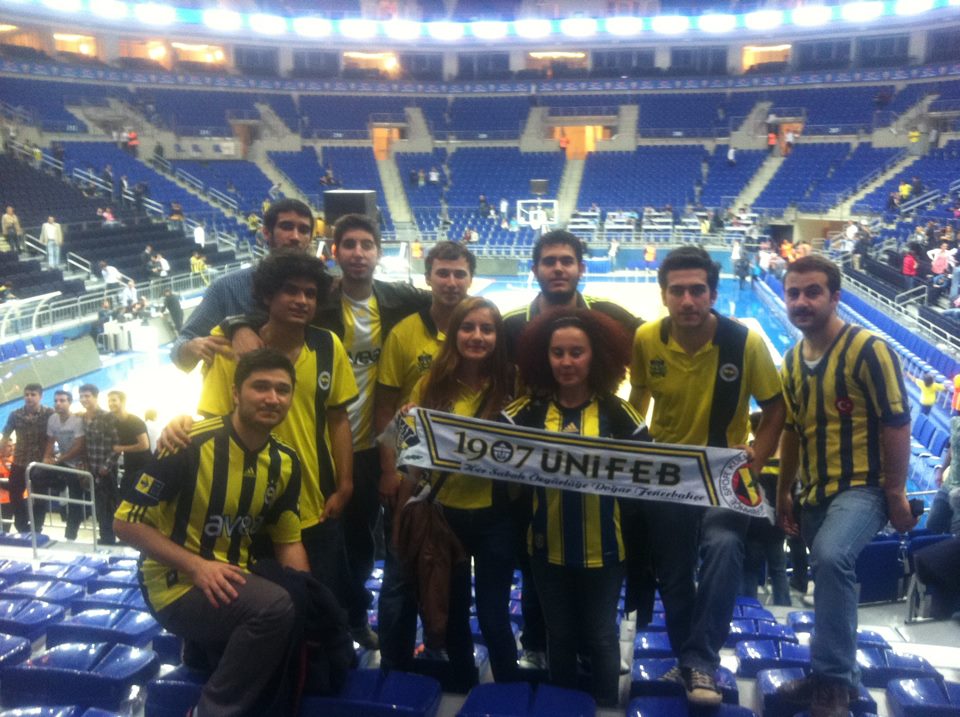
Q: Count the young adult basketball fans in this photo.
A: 10